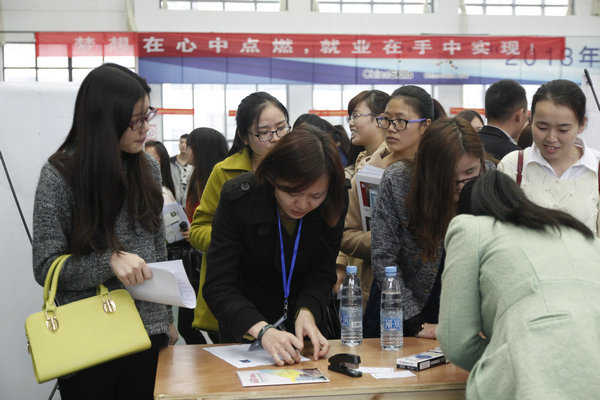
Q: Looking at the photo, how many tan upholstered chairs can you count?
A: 0